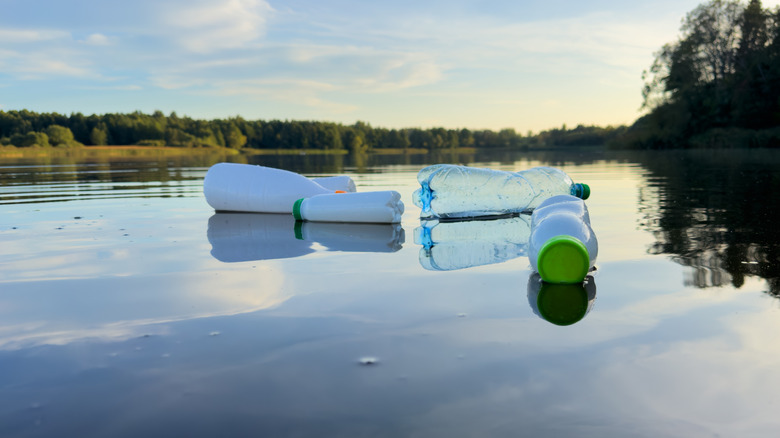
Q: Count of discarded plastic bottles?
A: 5